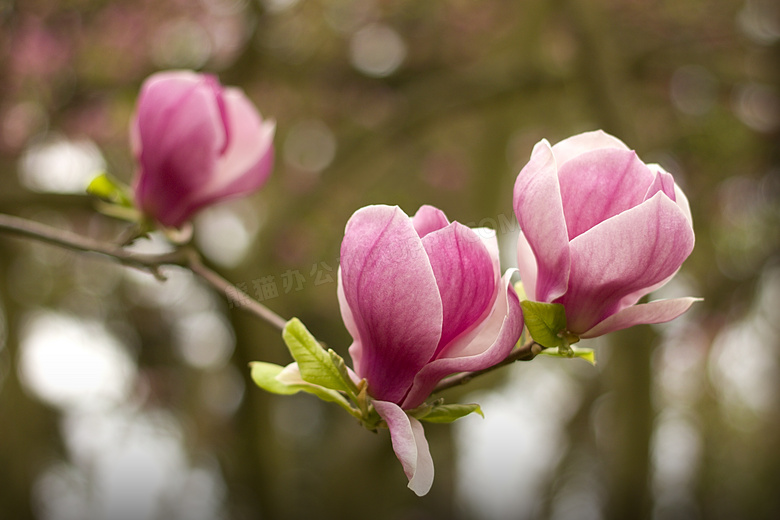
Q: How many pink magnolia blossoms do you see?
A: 3